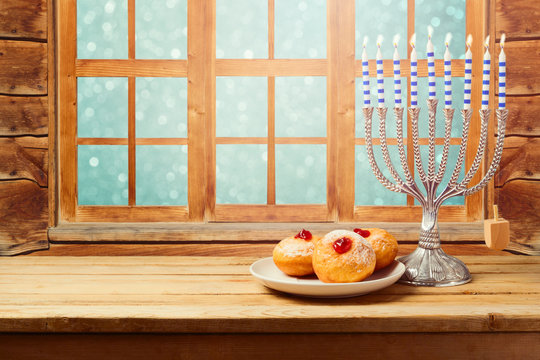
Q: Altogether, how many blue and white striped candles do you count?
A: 9